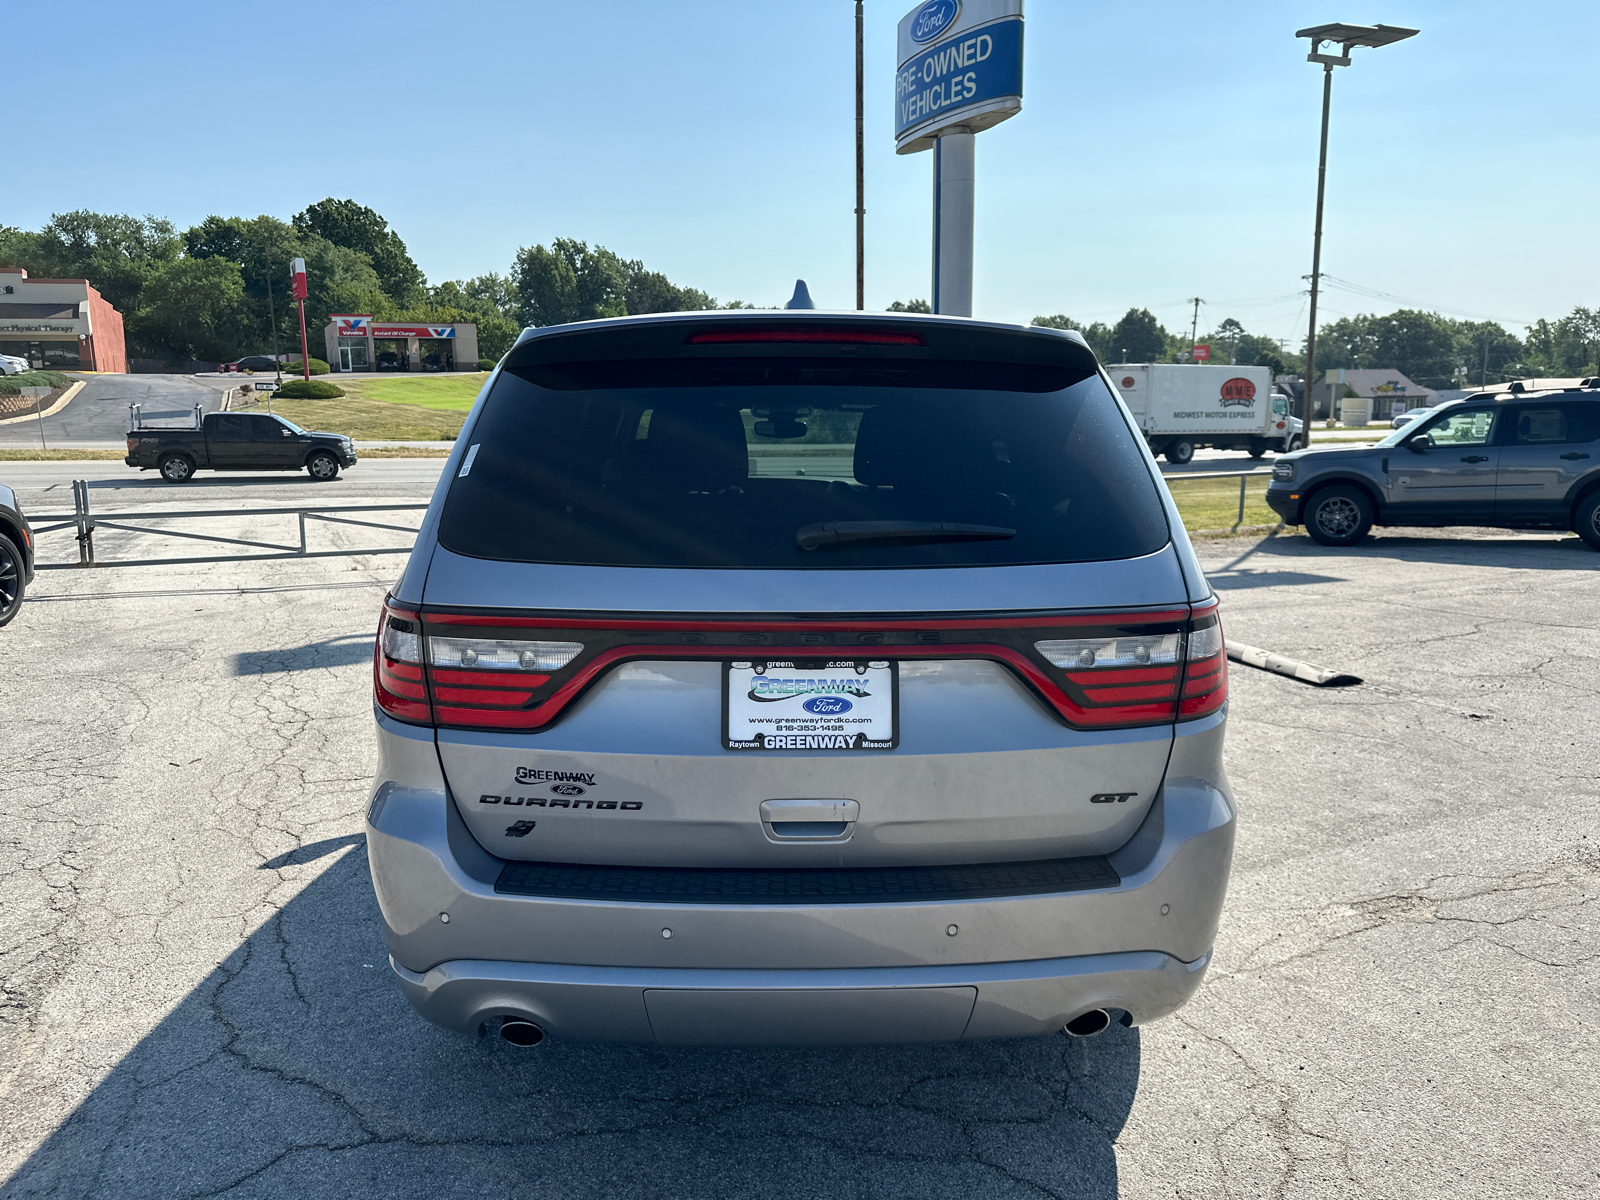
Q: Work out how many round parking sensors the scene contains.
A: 4